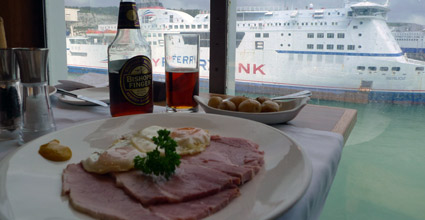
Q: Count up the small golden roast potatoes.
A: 6